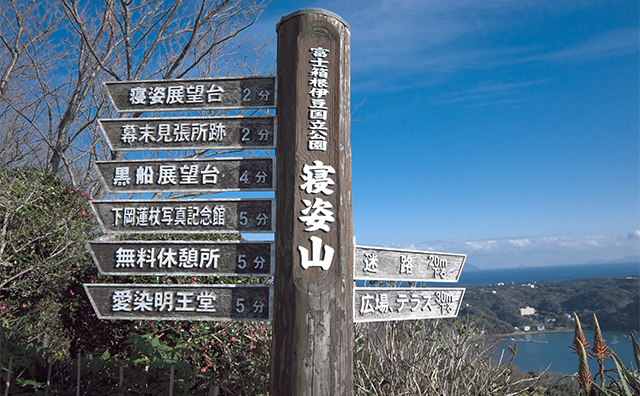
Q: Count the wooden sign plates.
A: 8